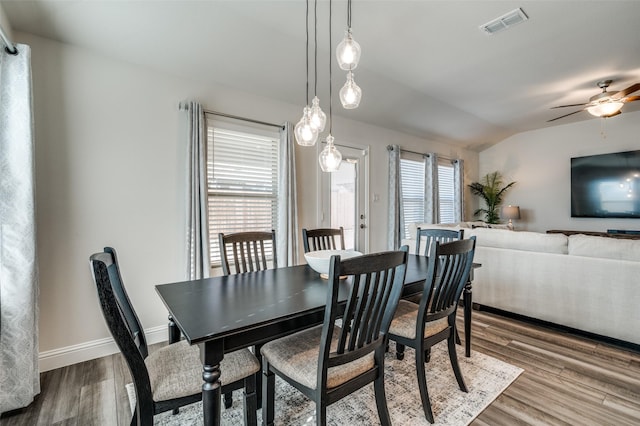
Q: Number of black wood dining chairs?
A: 6